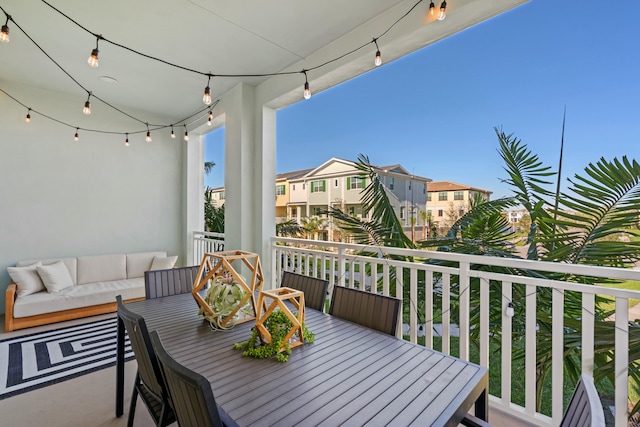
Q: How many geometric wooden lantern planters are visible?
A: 2